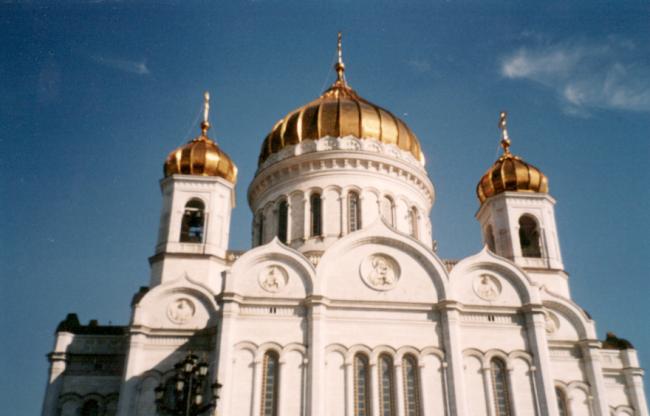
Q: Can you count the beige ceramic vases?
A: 0